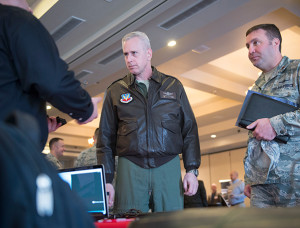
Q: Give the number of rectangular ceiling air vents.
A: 4